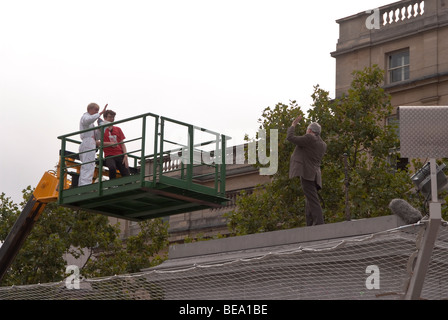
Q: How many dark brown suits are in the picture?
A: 1